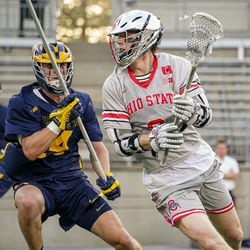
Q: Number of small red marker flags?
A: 0